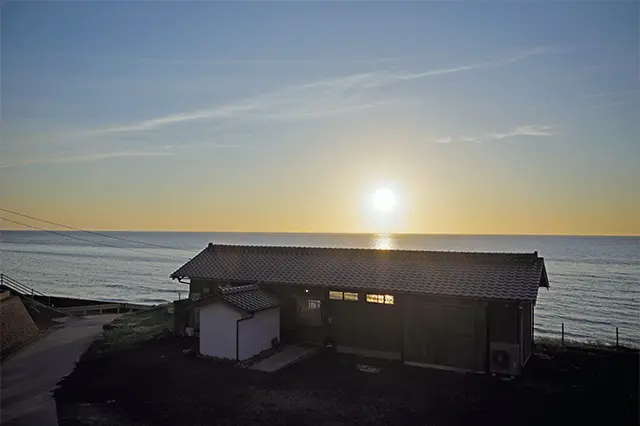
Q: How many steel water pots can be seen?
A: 0